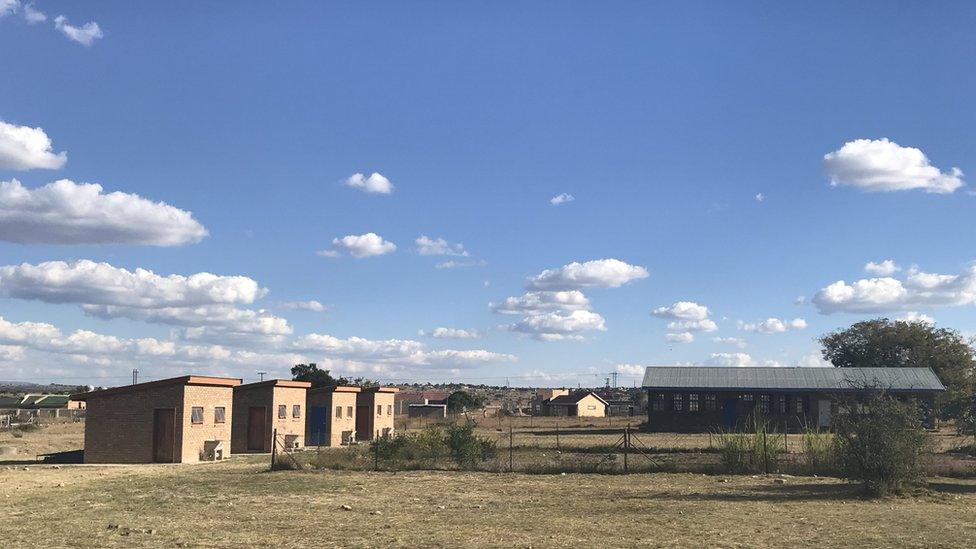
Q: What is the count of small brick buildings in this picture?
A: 4